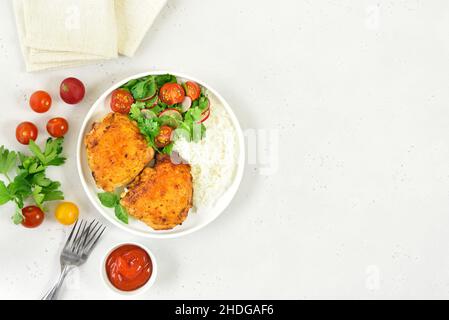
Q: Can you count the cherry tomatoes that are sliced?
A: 4